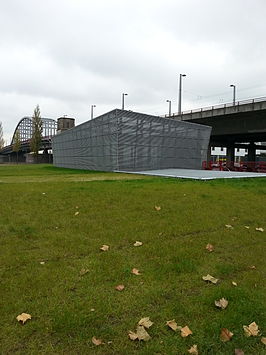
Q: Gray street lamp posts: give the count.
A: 5